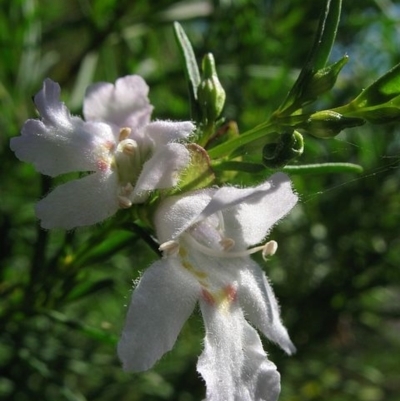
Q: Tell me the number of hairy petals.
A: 10